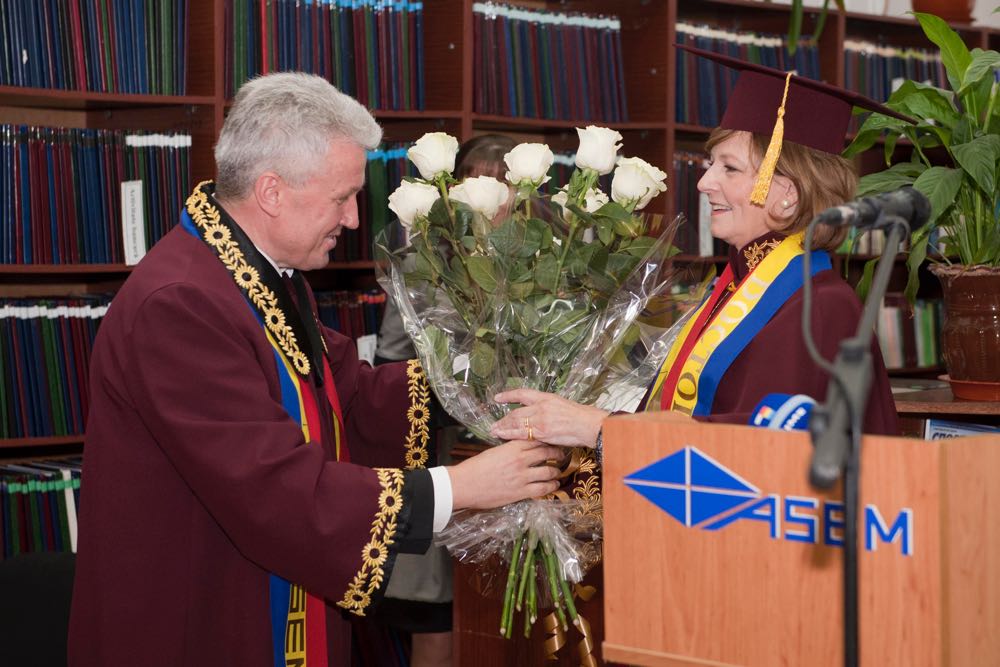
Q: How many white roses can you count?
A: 7